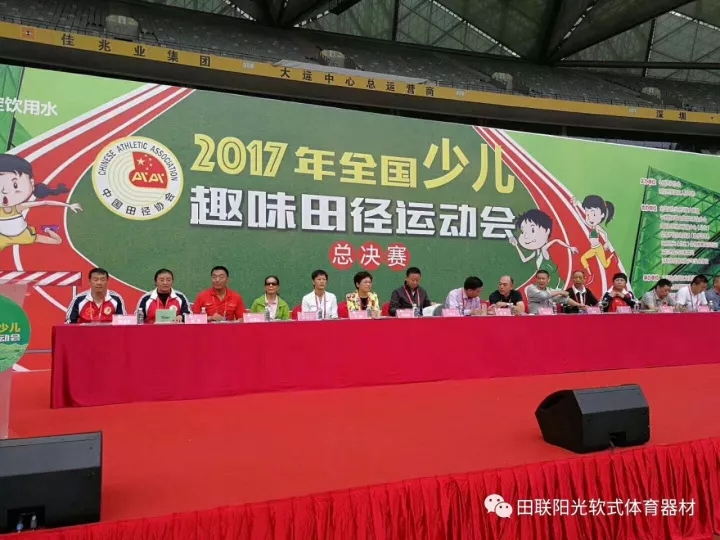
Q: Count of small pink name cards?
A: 13